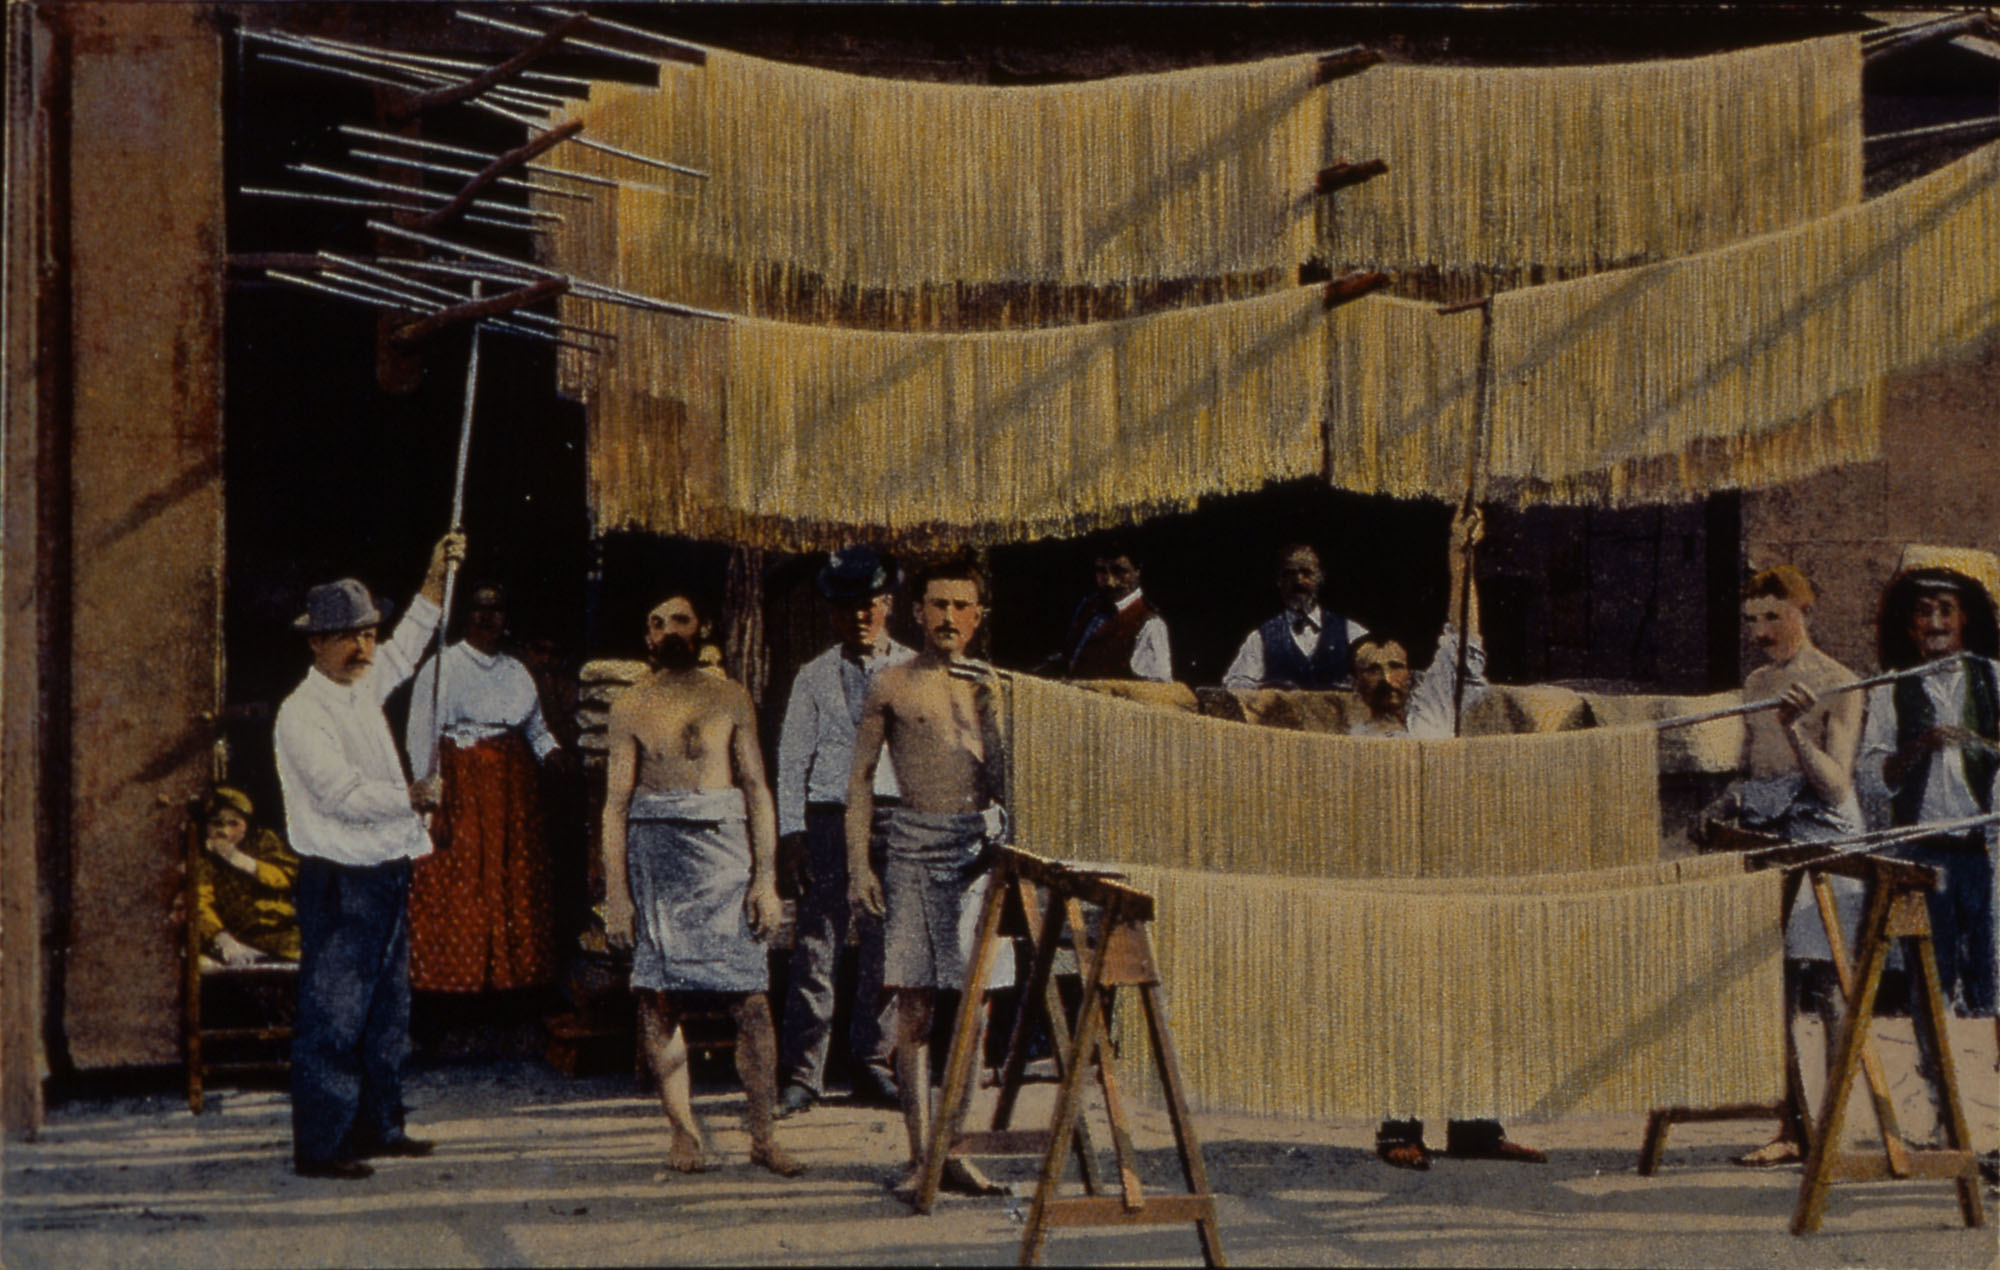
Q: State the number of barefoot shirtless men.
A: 3